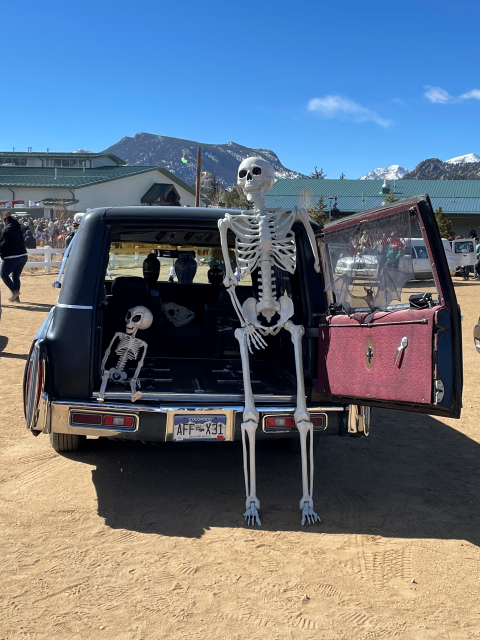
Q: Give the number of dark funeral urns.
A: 3